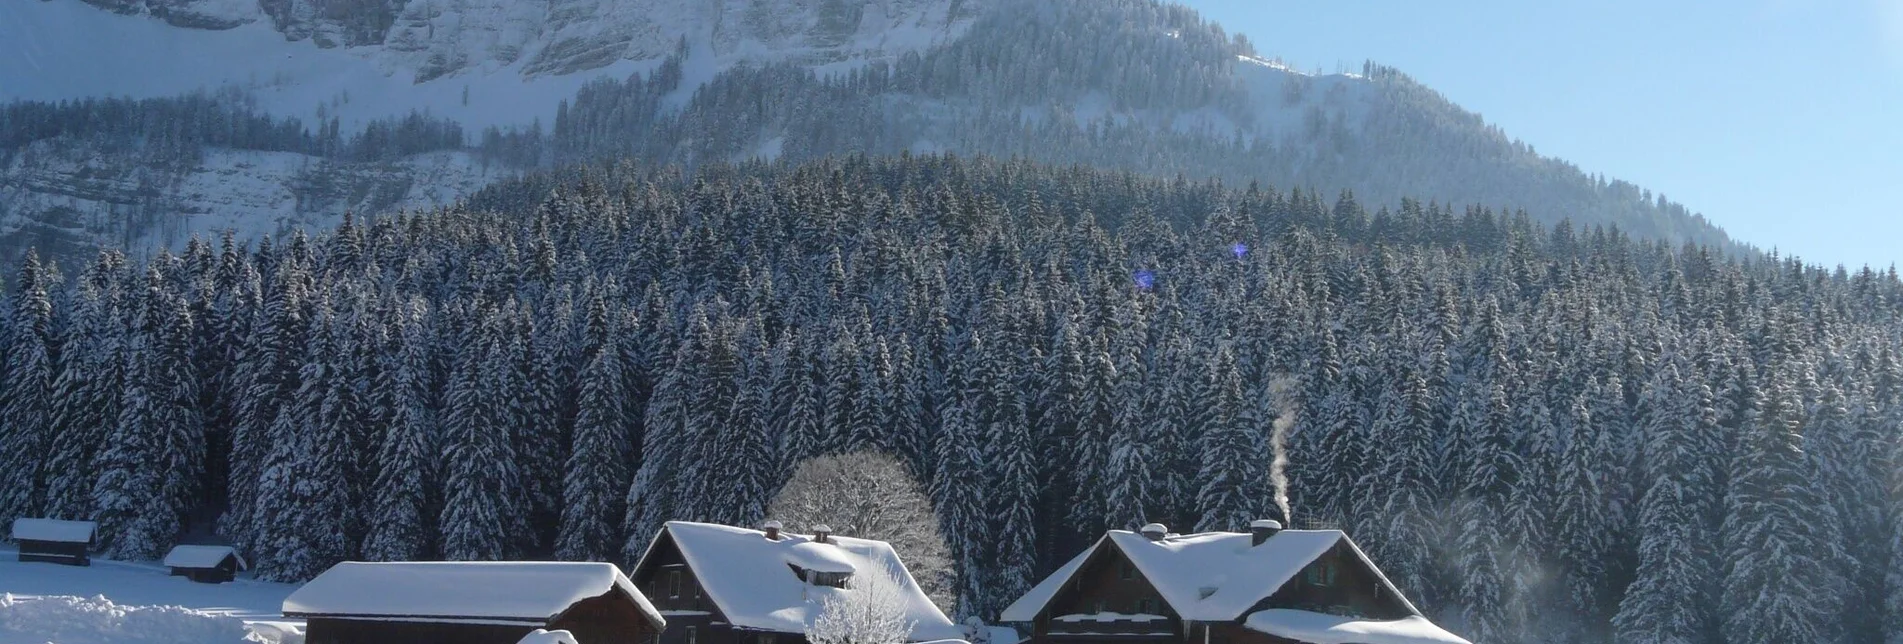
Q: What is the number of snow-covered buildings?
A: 5